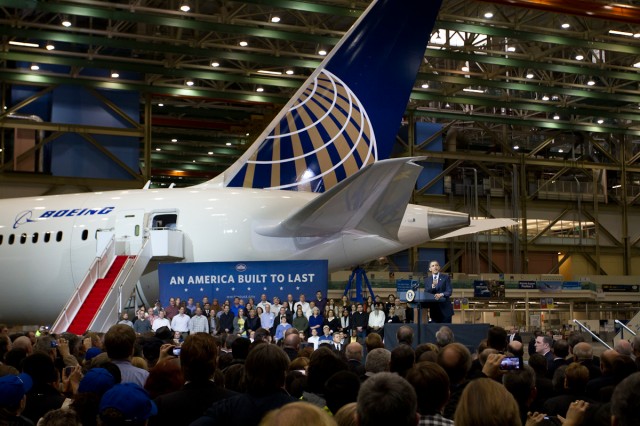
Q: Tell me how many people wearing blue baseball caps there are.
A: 4